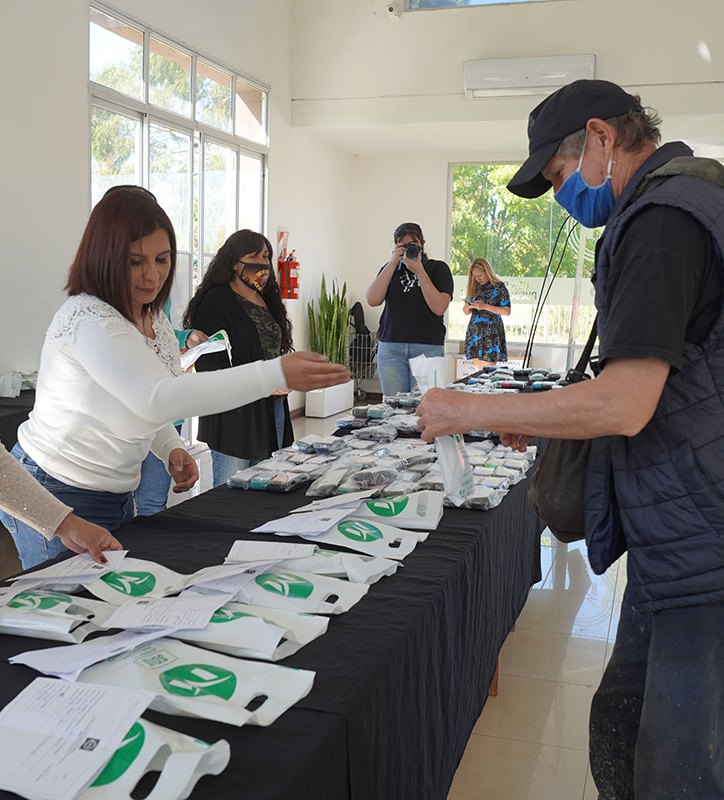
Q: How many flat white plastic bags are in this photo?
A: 9